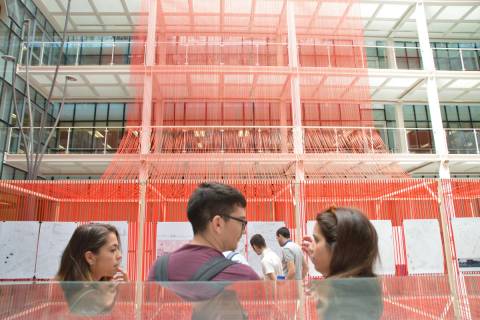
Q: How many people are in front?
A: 3